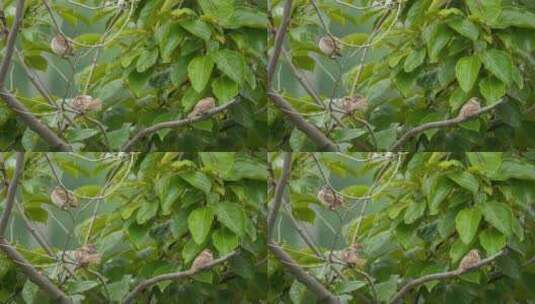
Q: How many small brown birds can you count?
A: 12